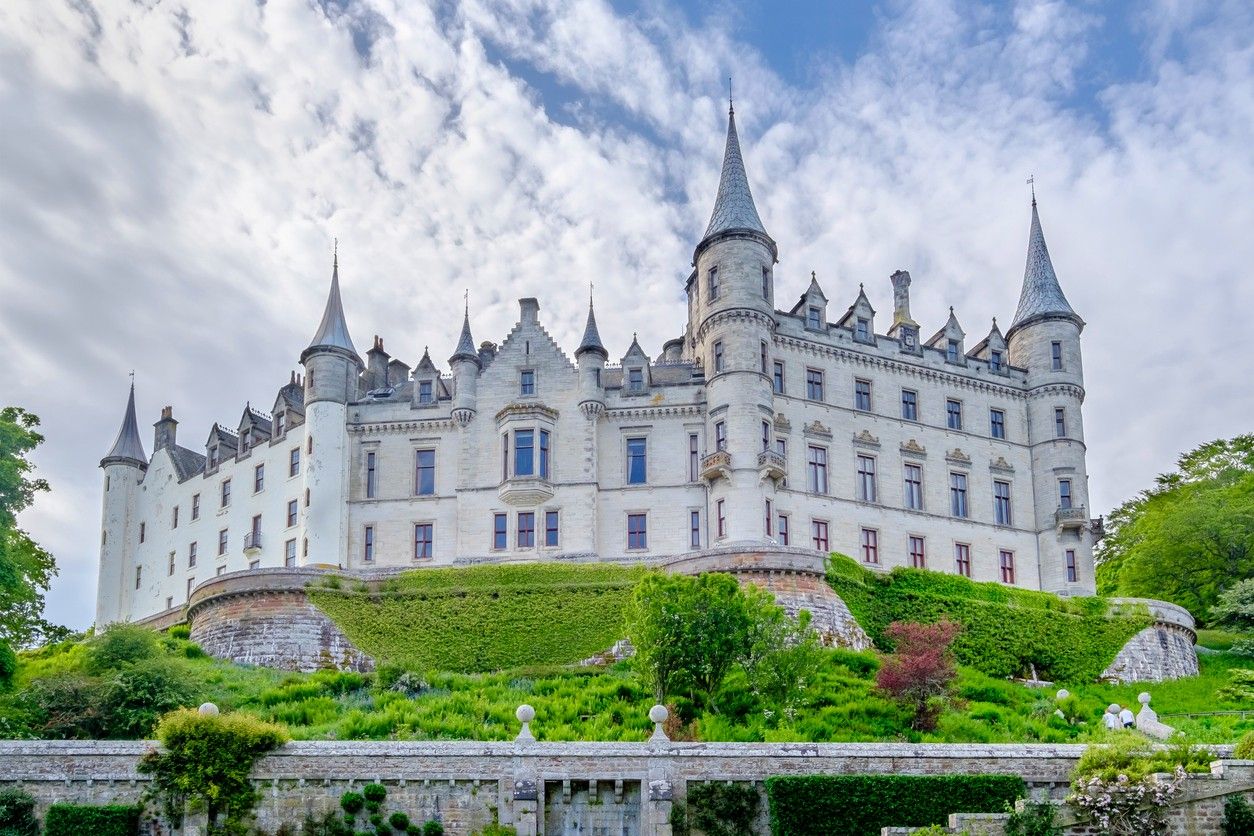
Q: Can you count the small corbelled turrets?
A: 2